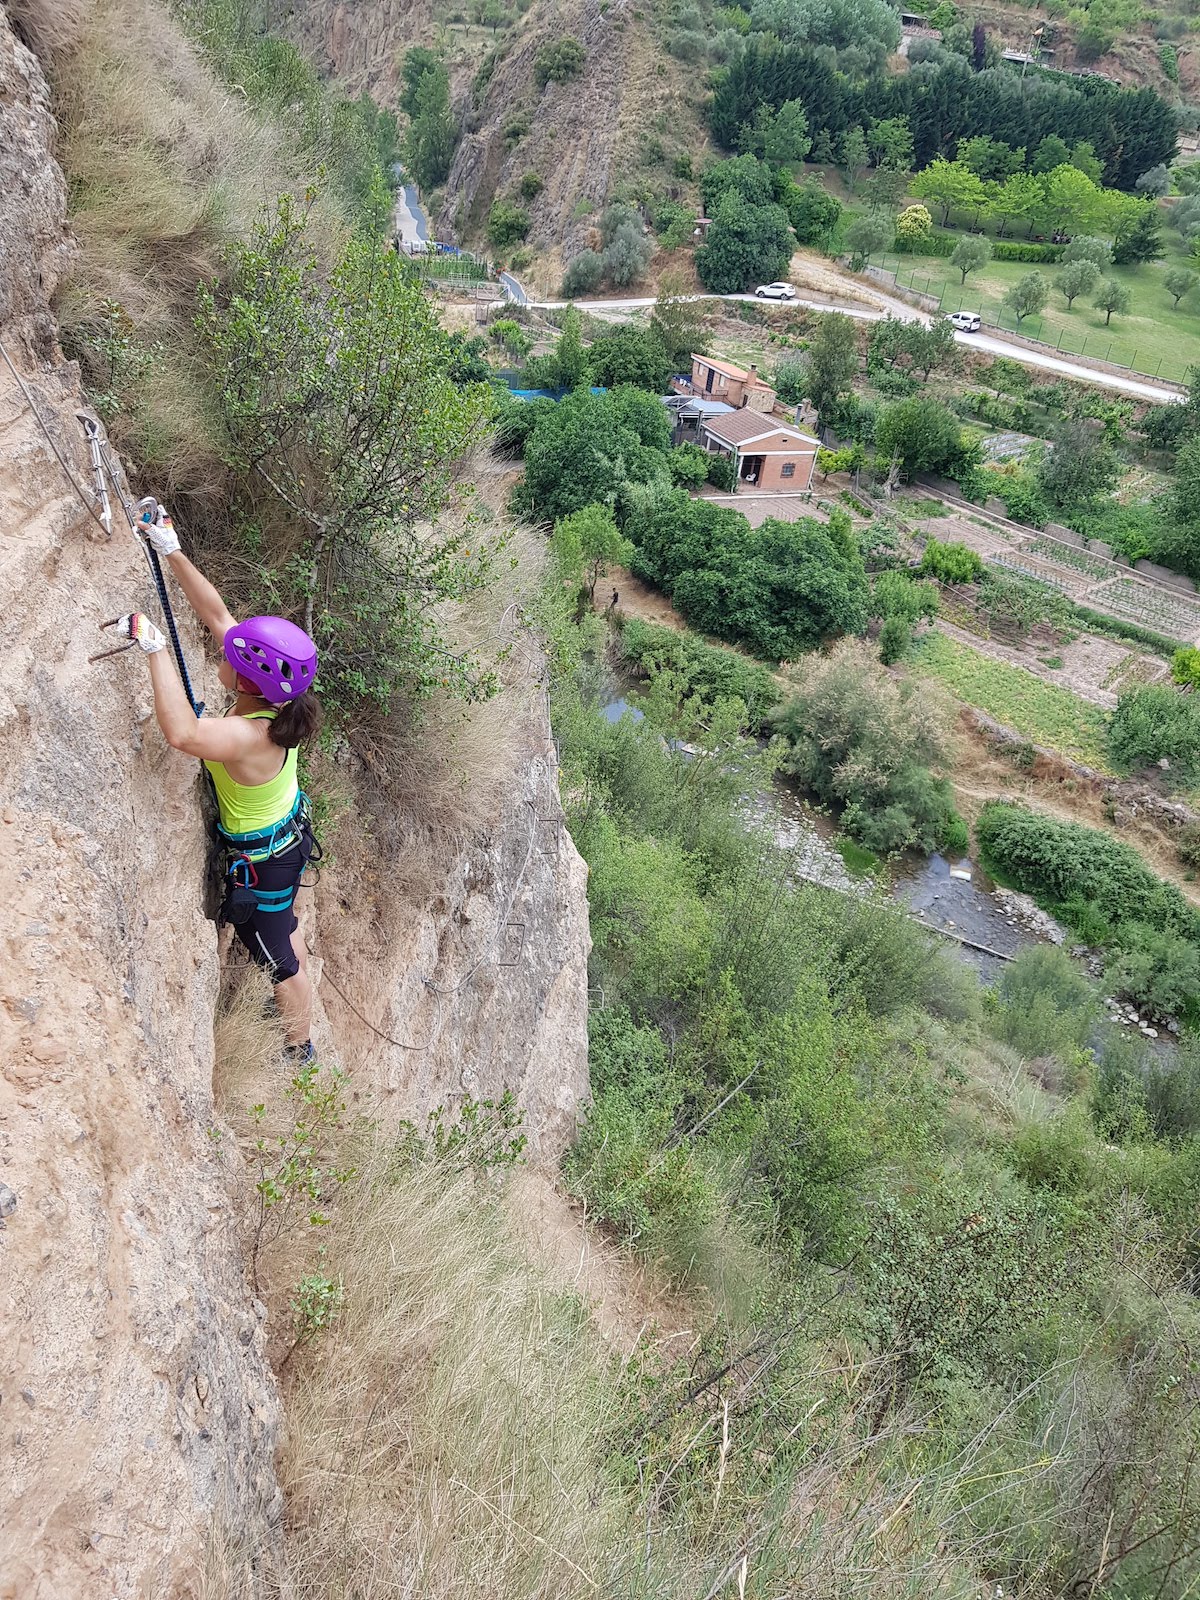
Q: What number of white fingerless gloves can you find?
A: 2